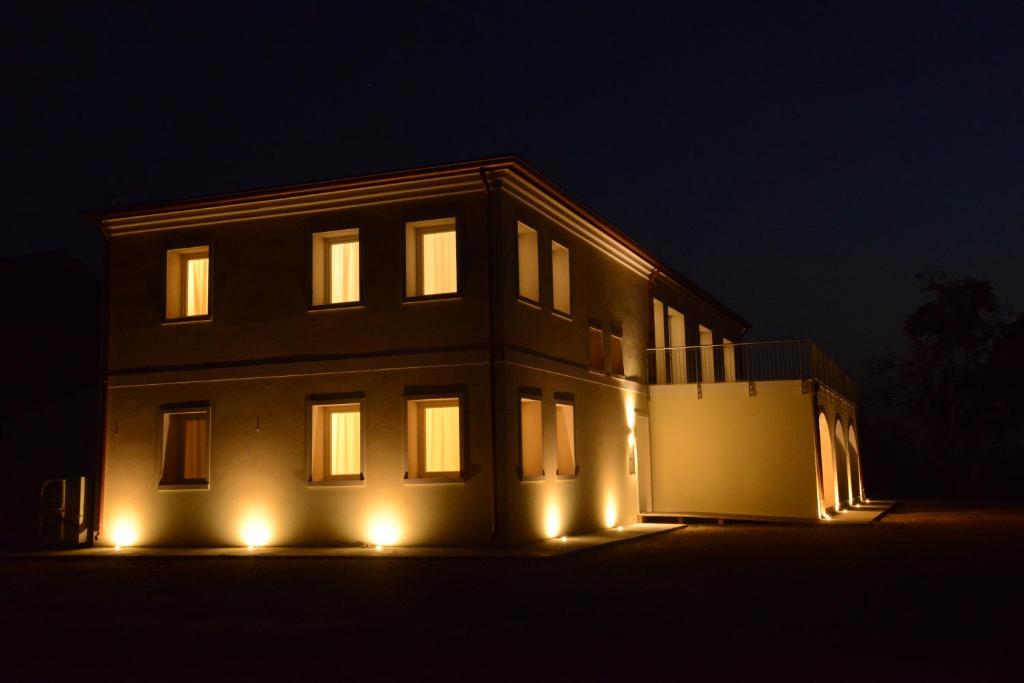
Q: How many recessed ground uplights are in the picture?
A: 9